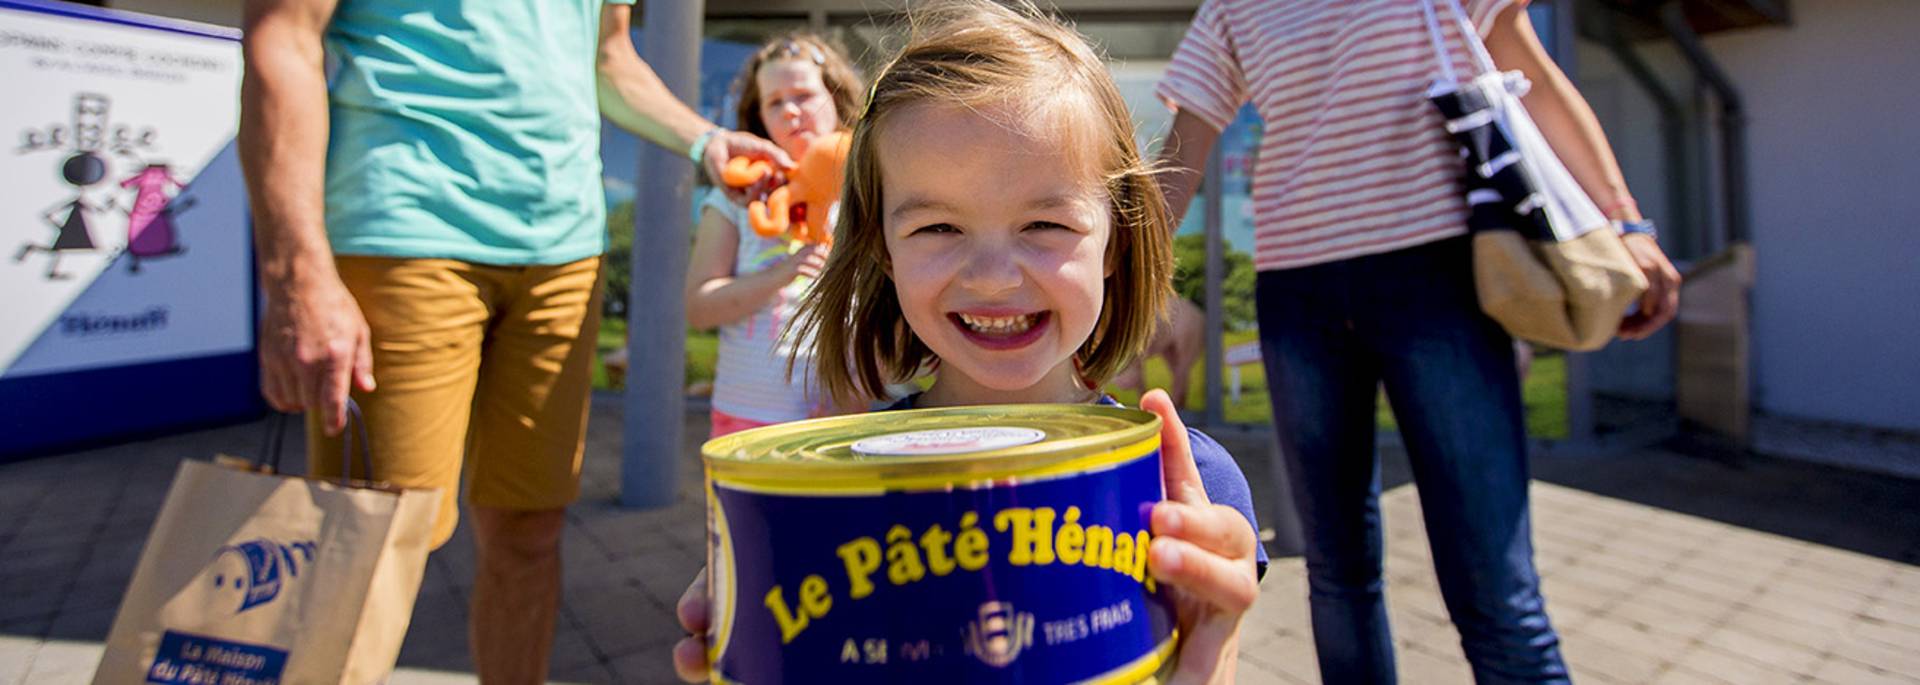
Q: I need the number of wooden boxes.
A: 1